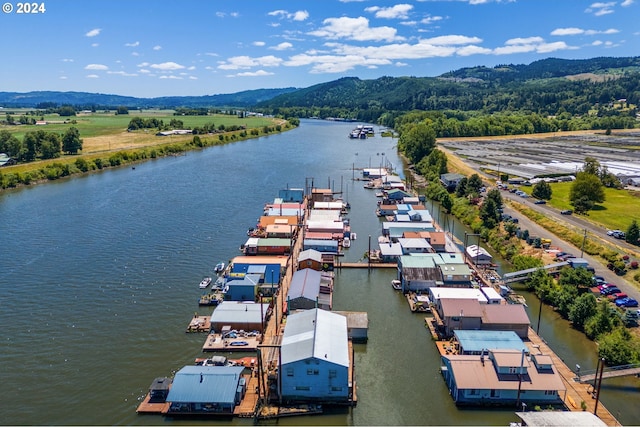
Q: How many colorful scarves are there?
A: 0